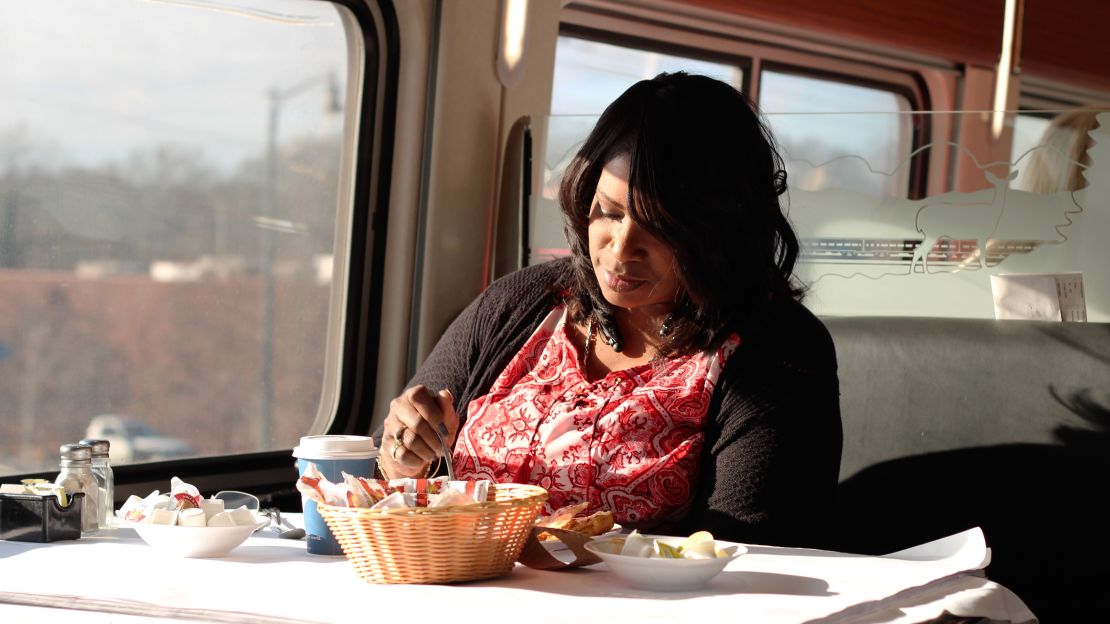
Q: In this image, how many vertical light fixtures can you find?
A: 2